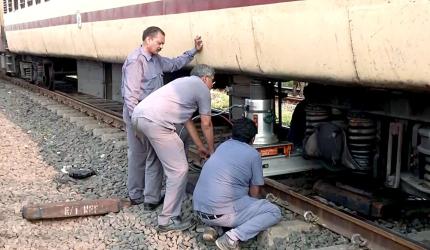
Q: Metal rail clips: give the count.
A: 3